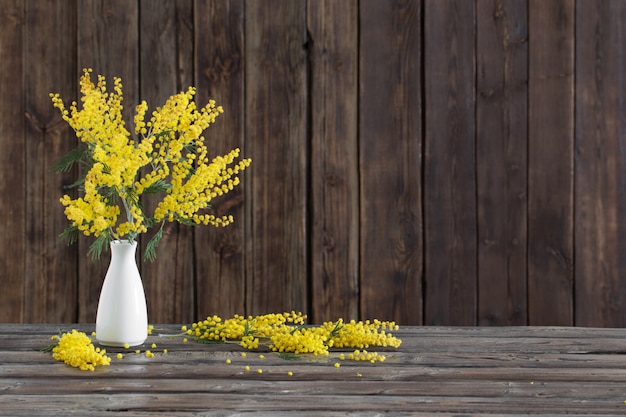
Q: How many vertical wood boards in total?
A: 12